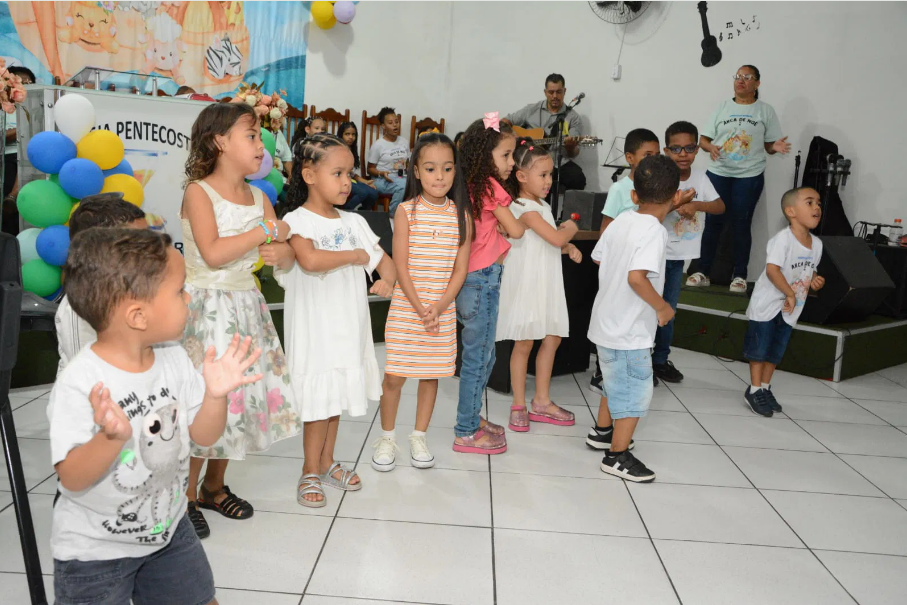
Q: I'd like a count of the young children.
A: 11